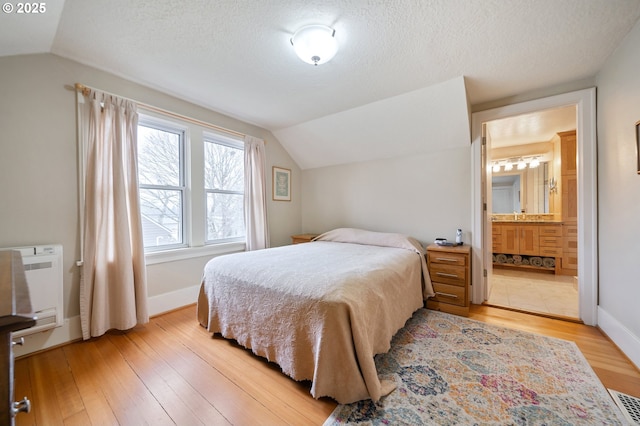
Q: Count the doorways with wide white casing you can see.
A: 1